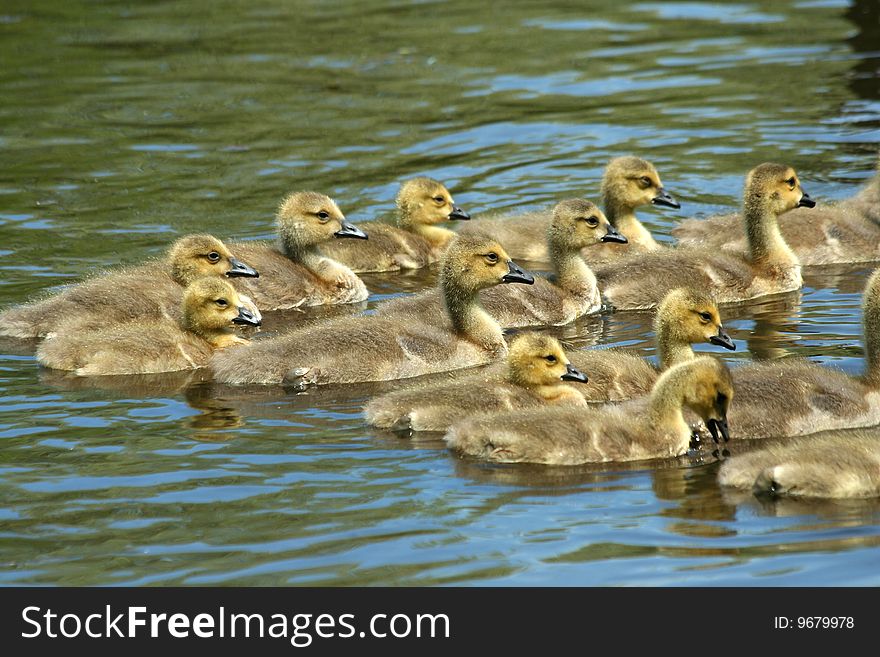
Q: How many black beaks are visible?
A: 11